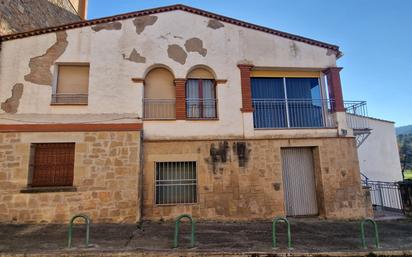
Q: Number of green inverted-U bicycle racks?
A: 4